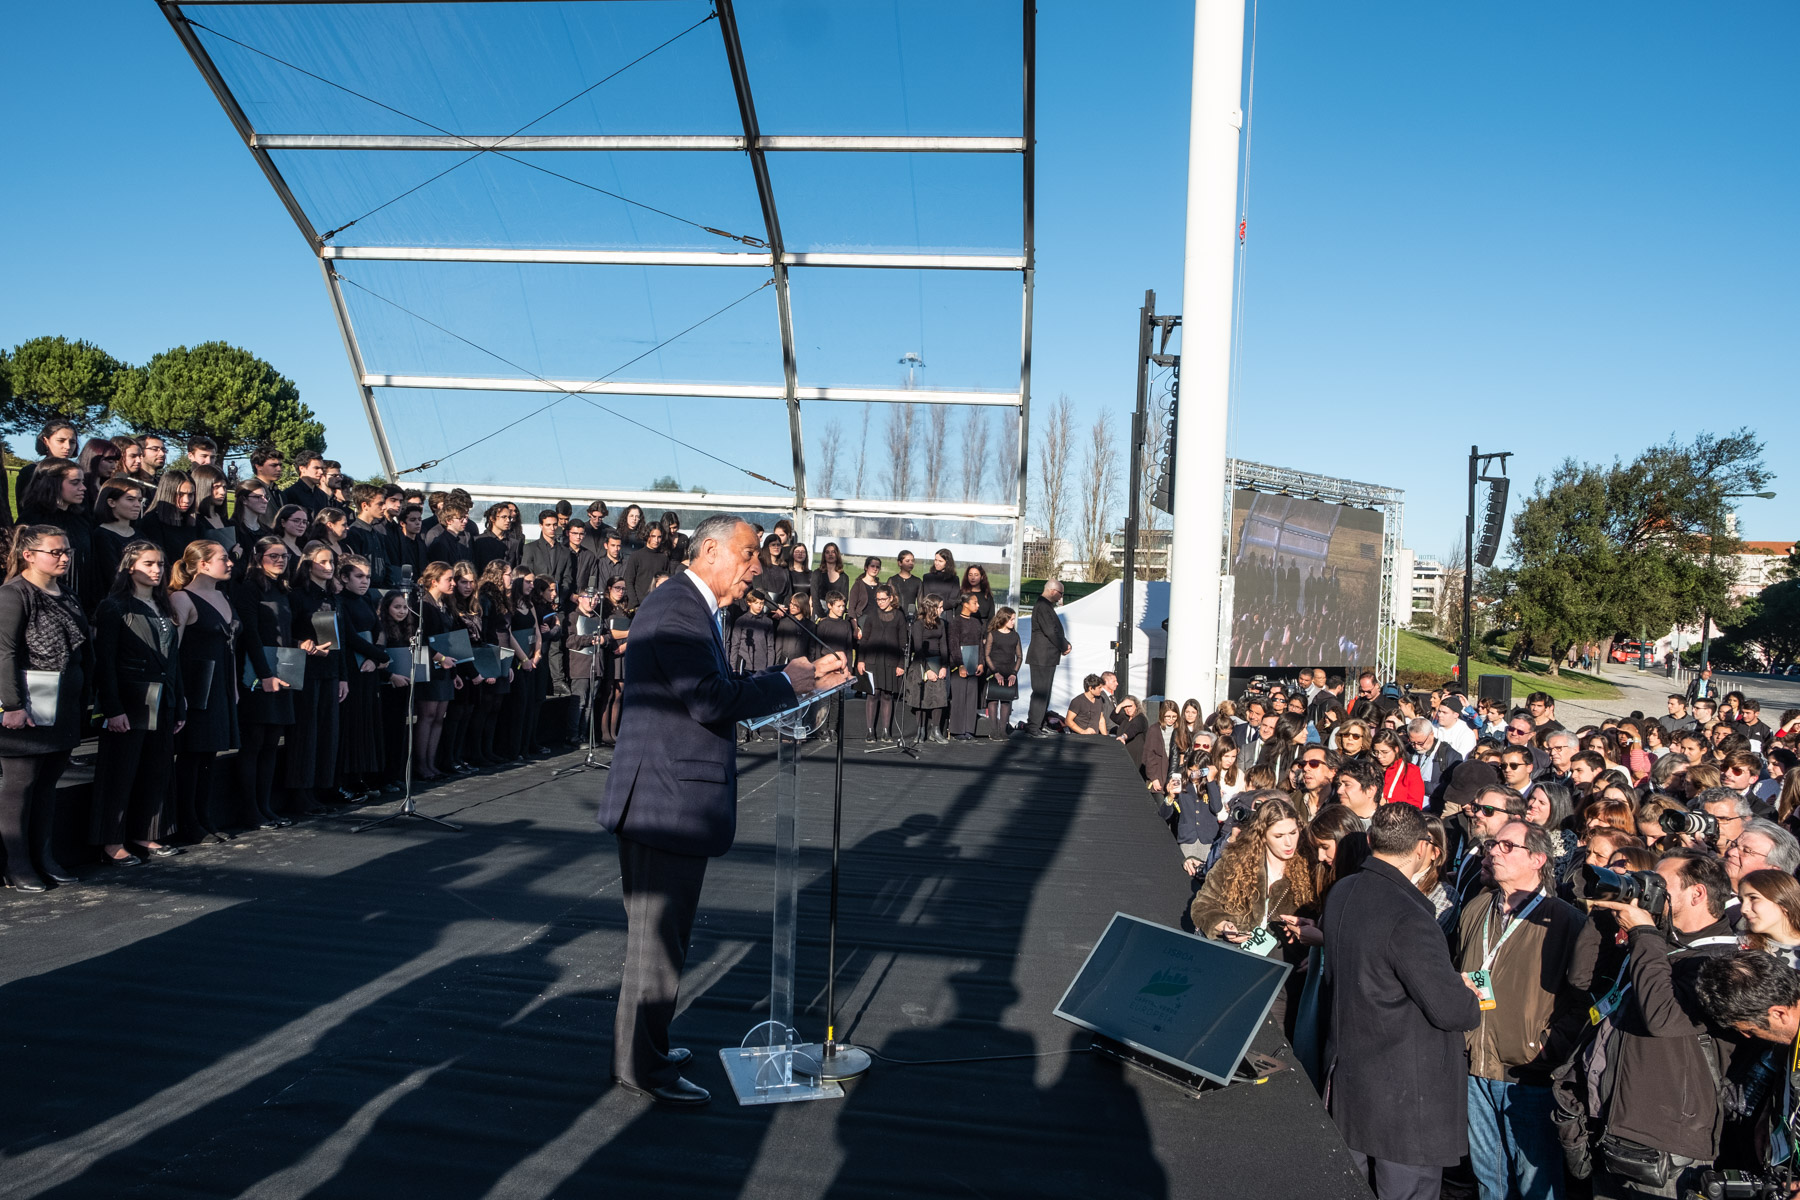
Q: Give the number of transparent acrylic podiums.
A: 1